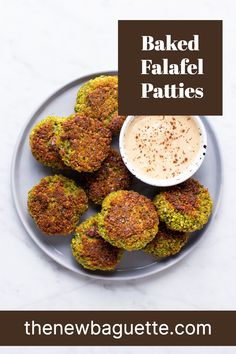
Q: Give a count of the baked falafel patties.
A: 9